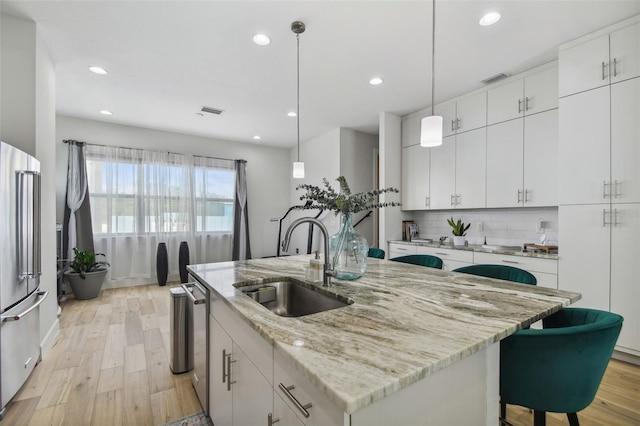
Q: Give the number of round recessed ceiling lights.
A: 7